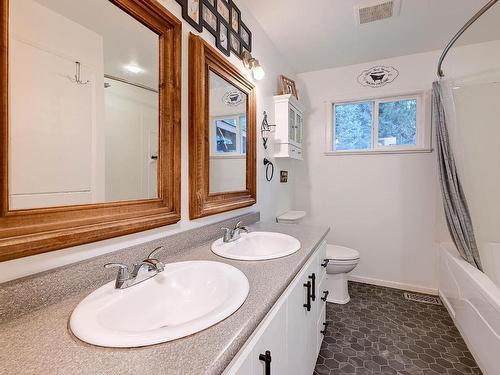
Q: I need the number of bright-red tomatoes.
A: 0